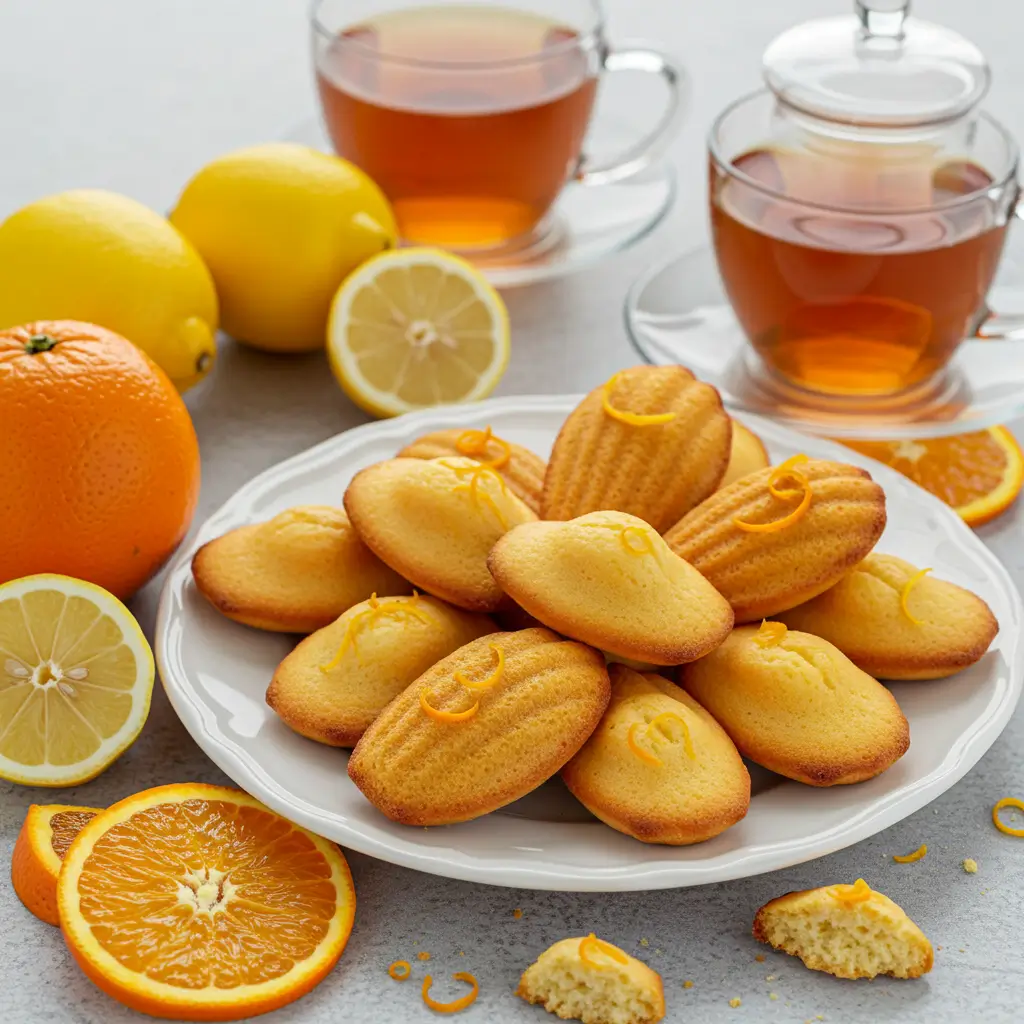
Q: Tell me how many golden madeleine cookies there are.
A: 12